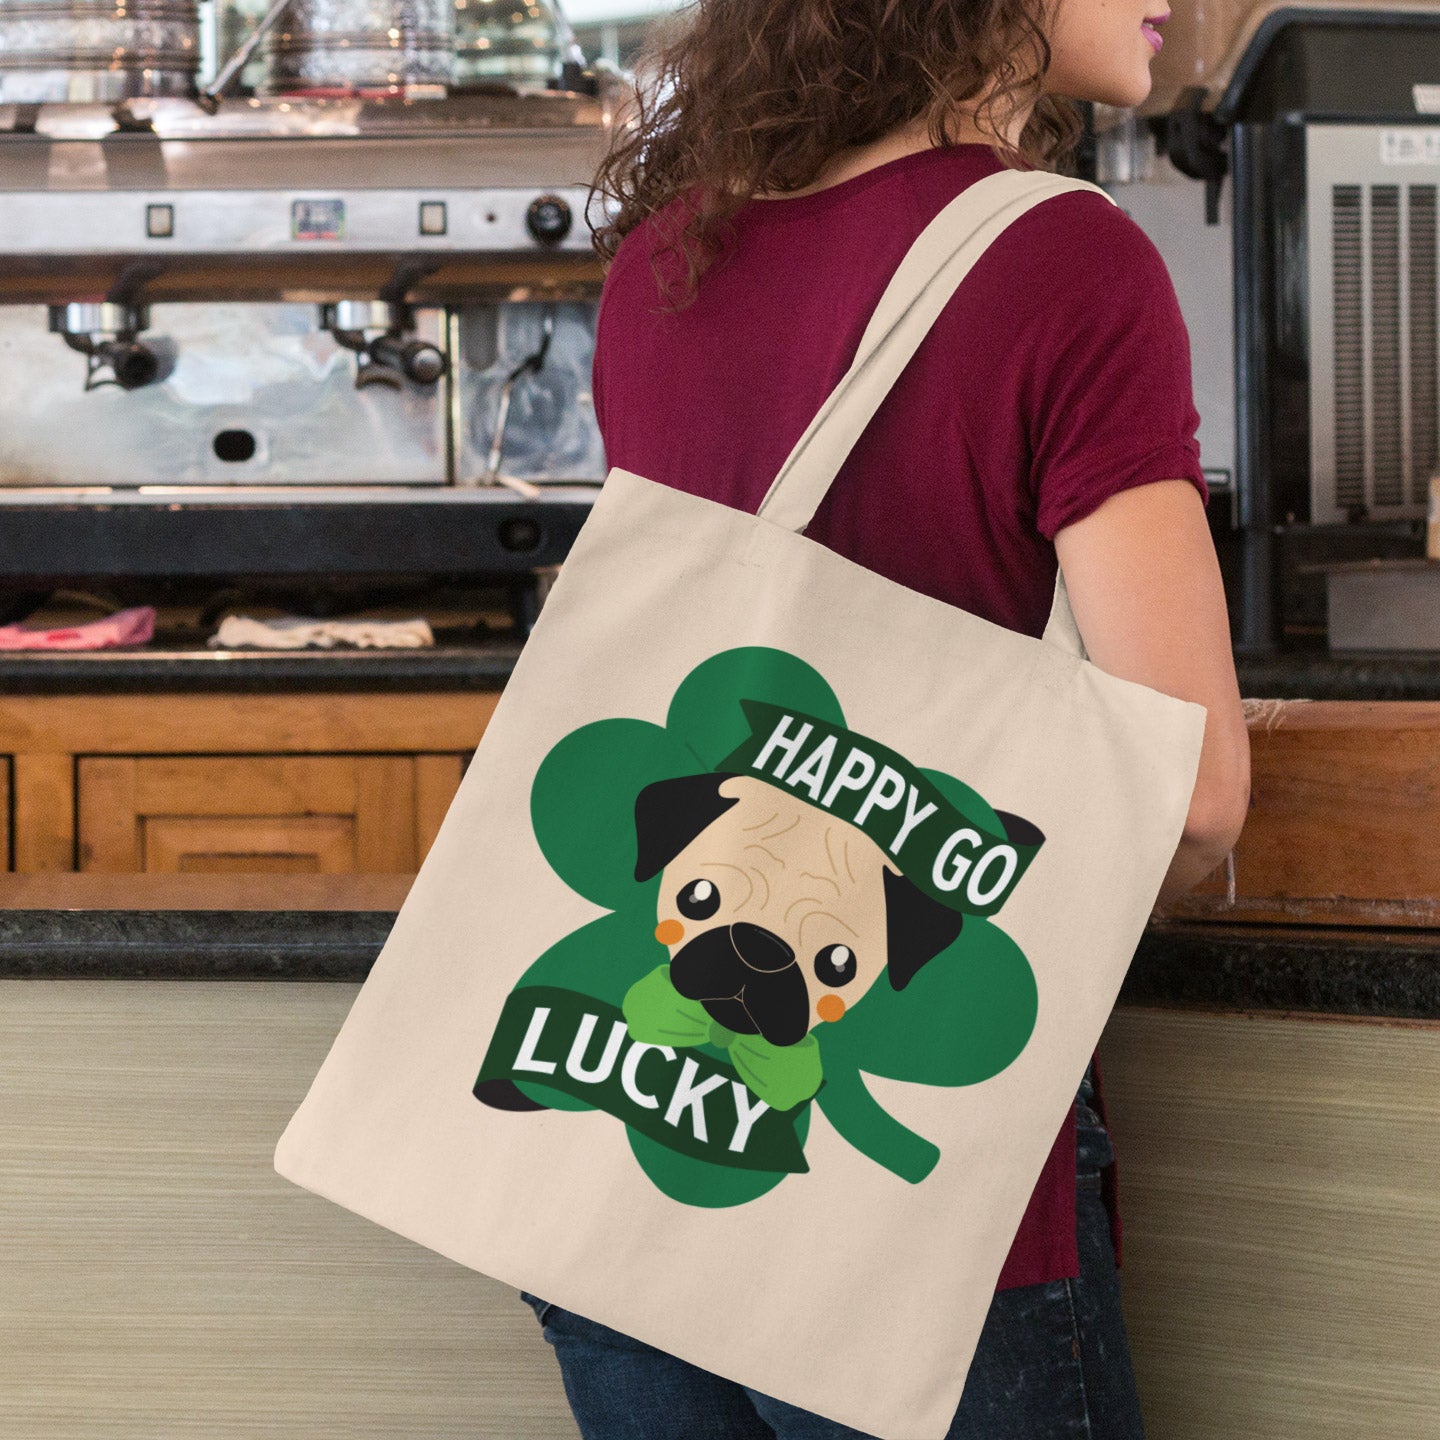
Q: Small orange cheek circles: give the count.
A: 2